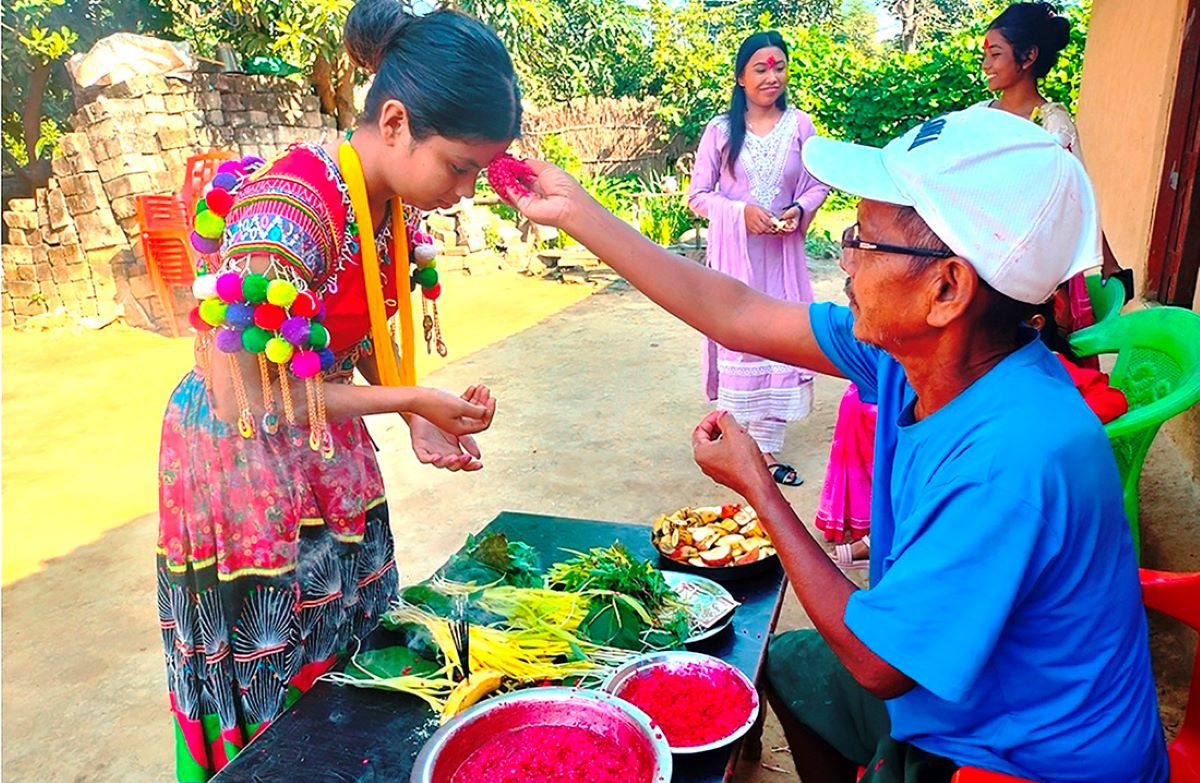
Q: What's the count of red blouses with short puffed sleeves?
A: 1